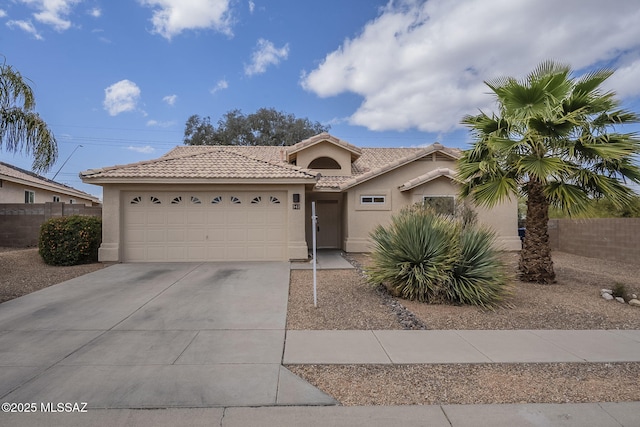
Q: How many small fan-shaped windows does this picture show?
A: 8